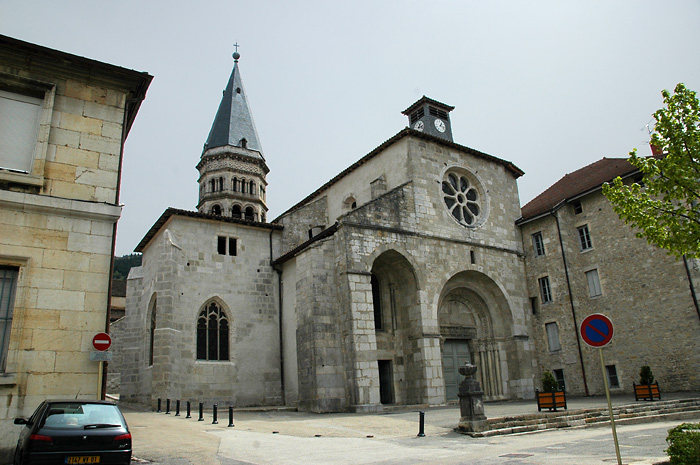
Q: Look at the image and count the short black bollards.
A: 8